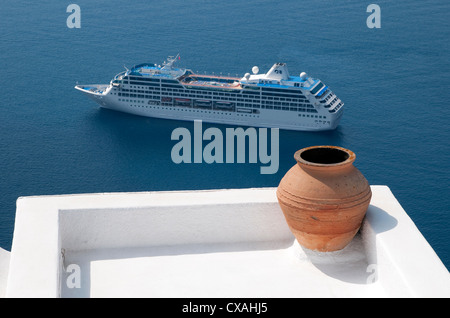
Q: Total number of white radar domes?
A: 3